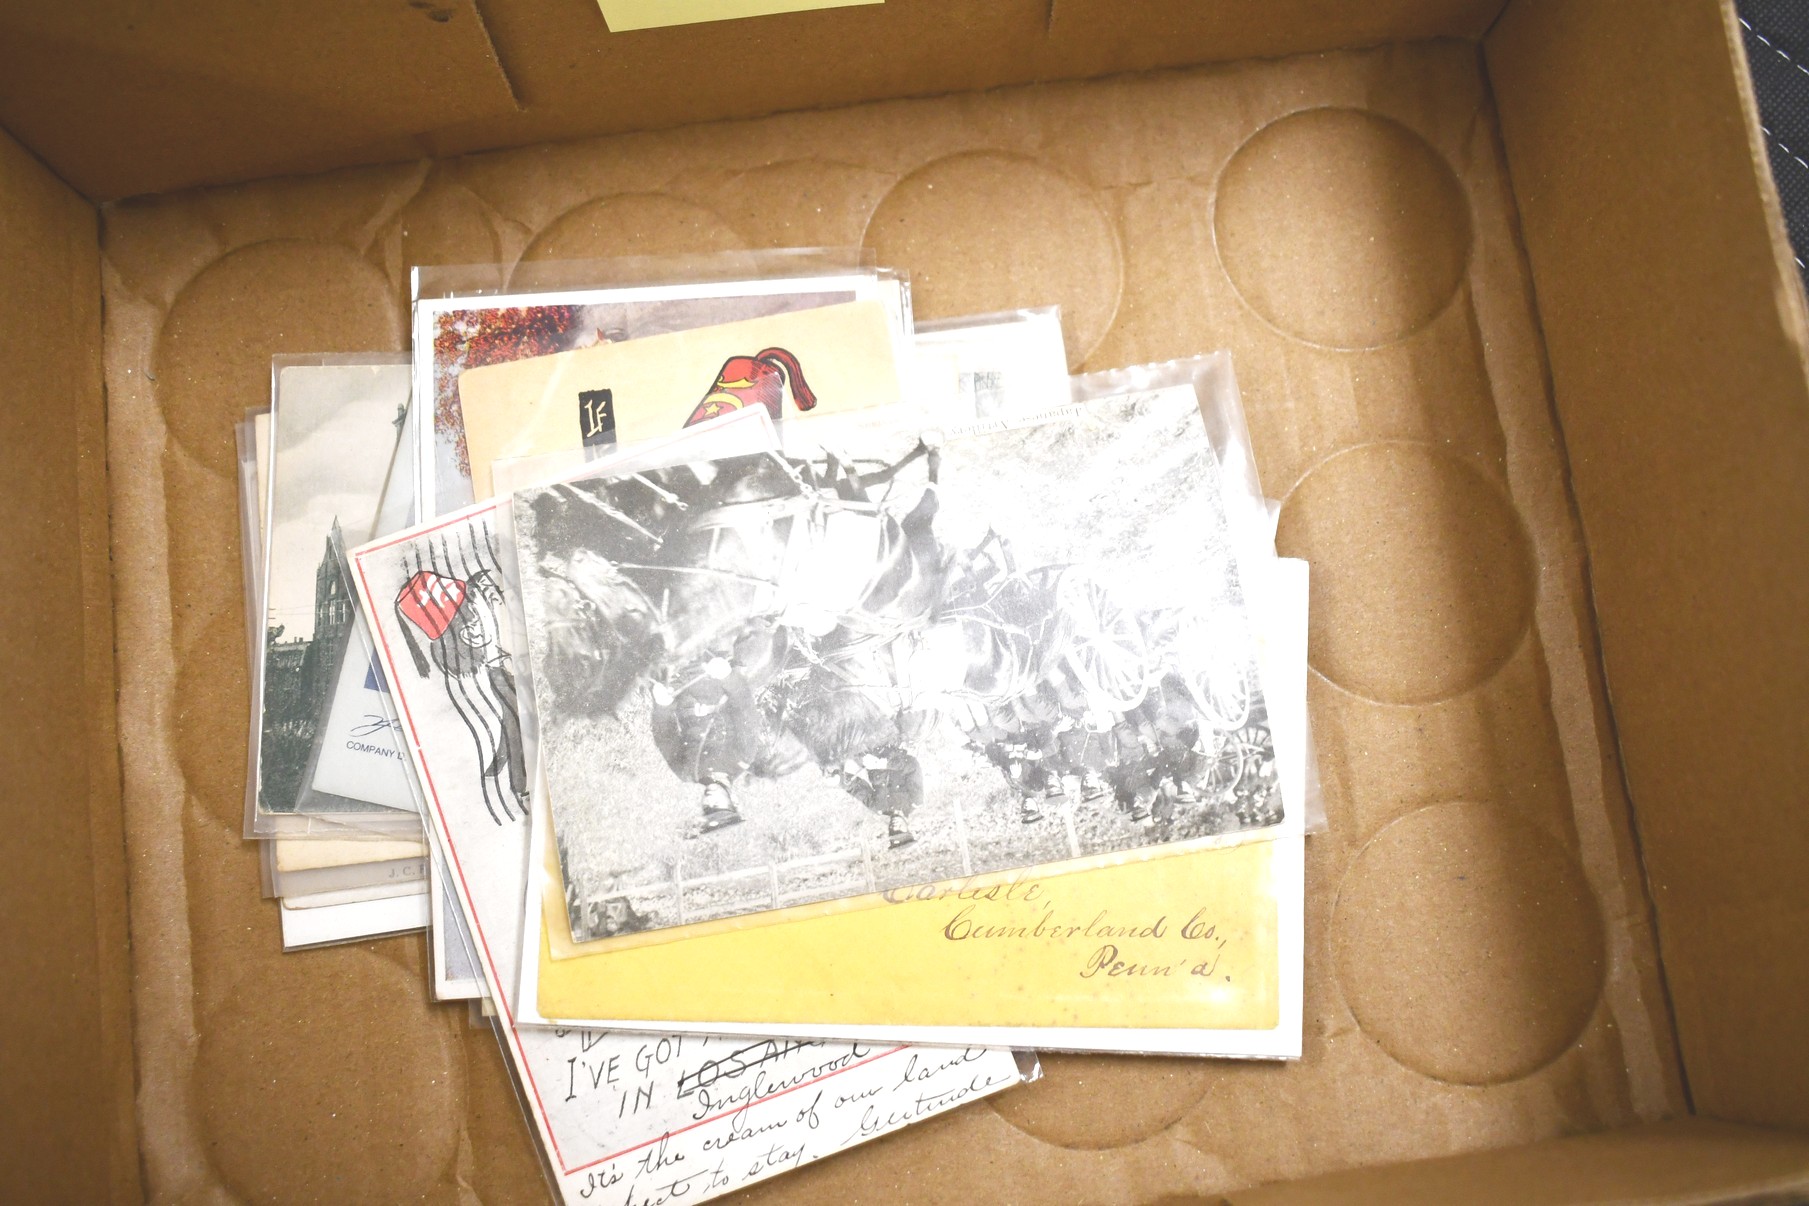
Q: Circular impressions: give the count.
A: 9